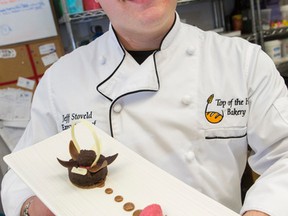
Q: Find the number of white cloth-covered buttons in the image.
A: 5